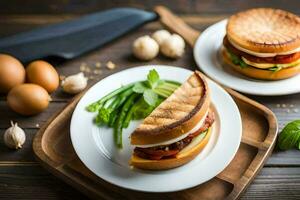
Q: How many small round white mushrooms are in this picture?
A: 3